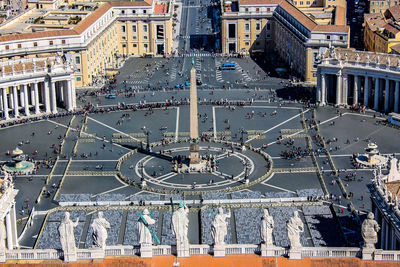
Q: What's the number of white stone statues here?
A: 8